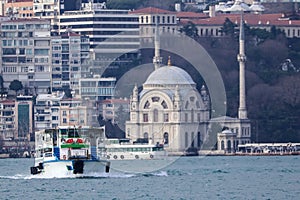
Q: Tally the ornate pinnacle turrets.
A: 3